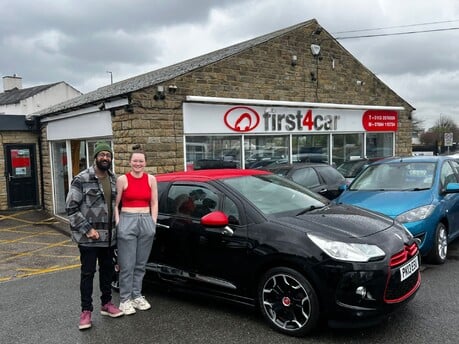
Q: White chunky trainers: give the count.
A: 2